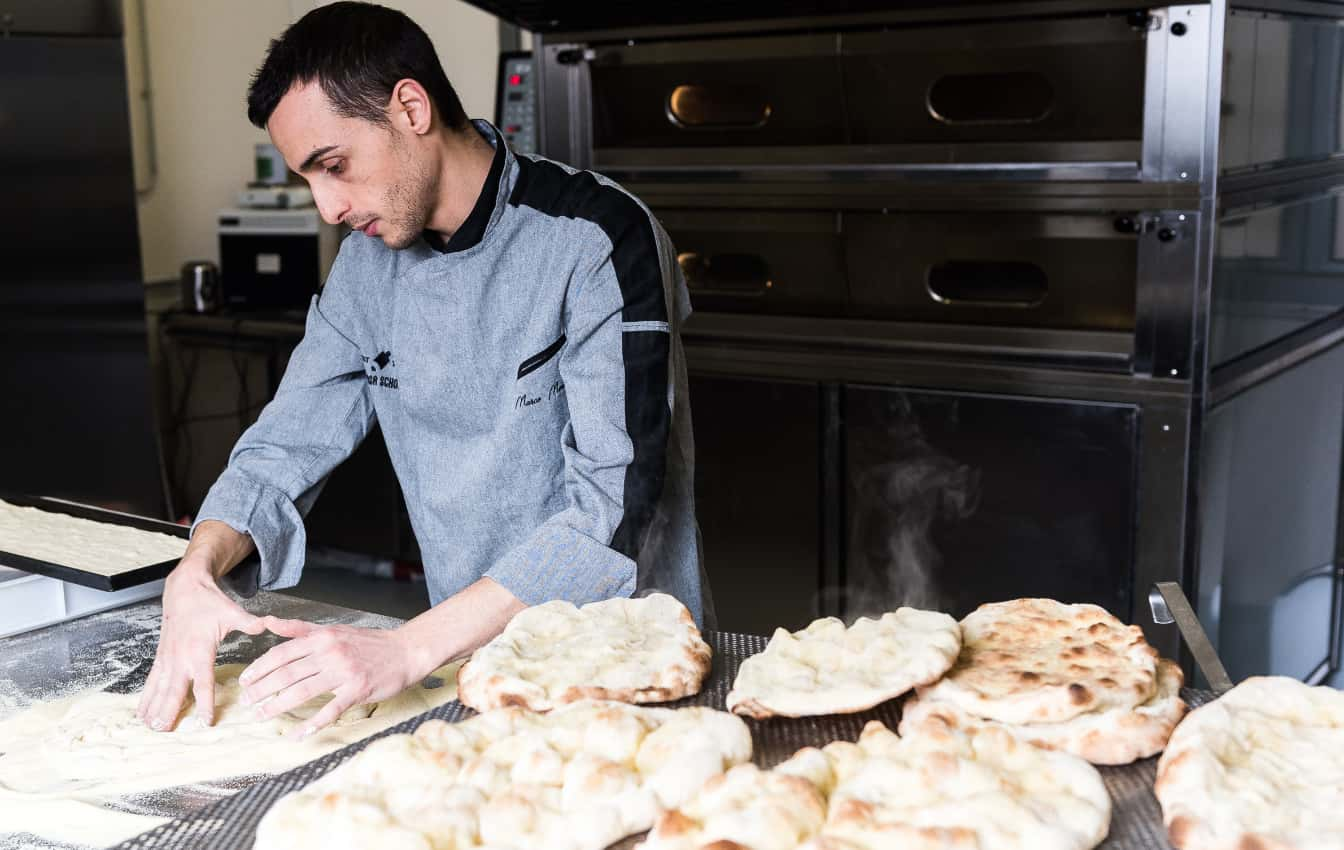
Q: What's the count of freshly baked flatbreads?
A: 7